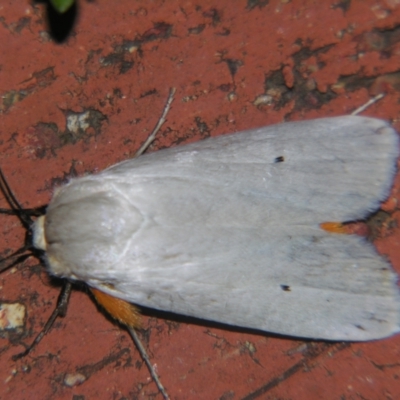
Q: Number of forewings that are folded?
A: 2